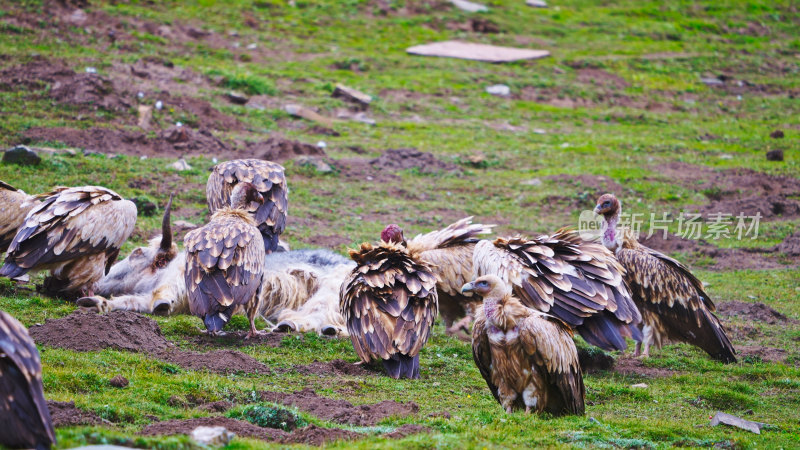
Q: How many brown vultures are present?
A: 10